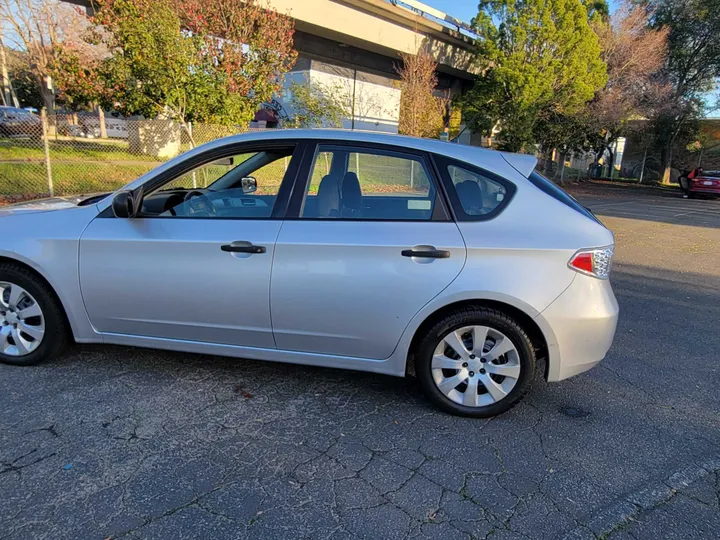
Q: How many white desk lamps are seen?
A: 0